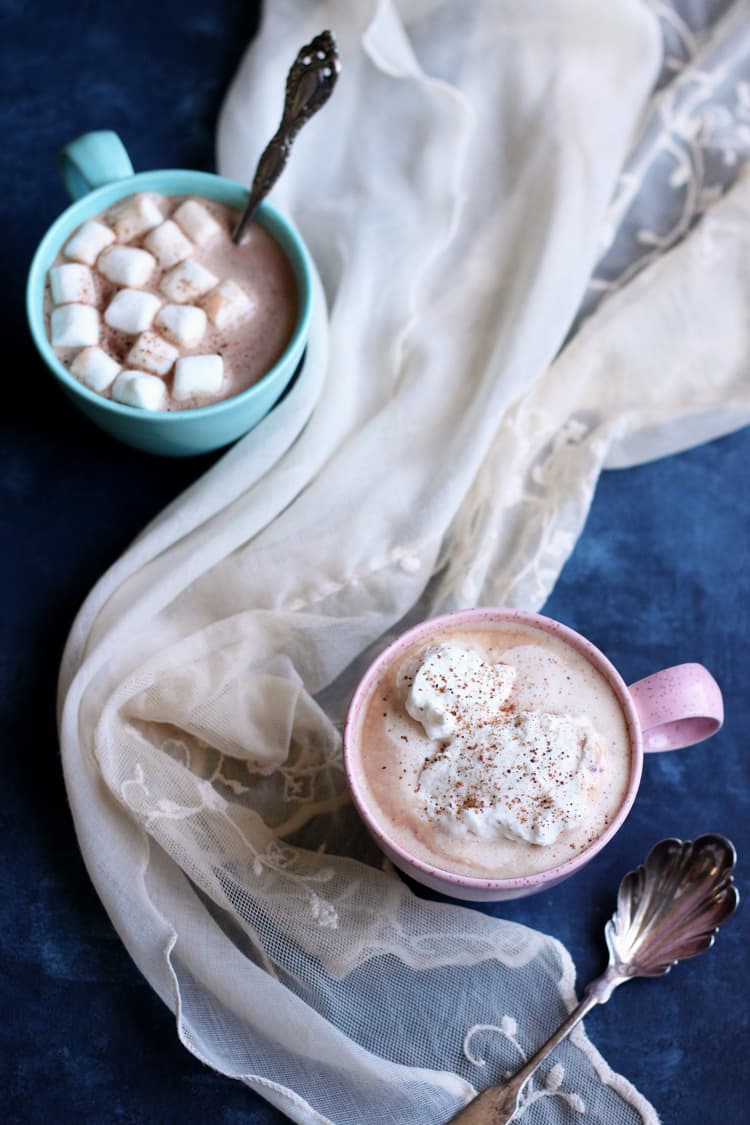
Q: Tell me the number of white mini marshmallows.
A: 15